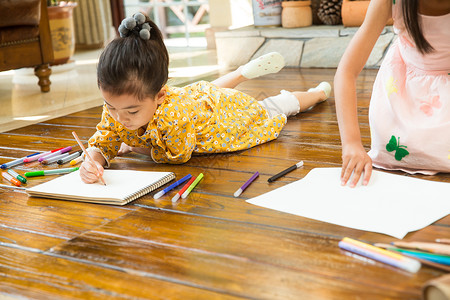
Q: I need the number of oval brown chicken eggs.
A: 0